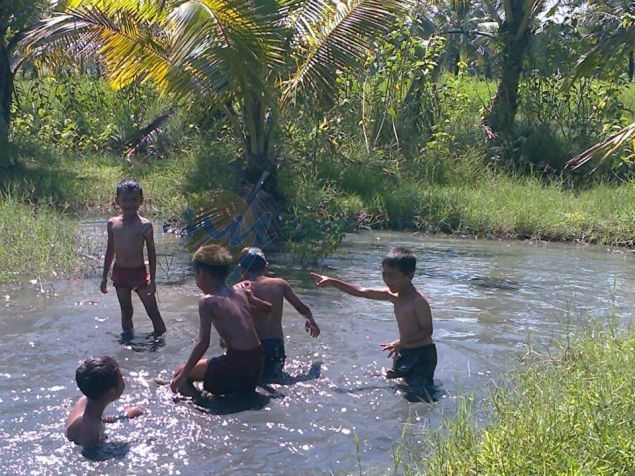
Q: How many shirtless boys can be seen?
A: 5